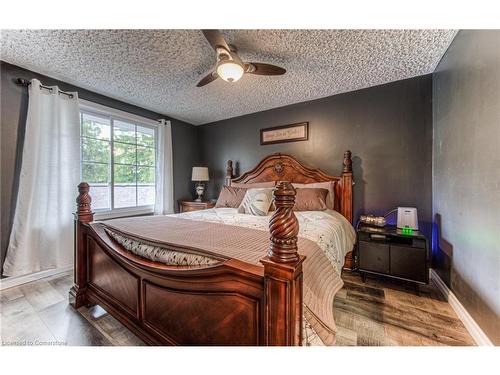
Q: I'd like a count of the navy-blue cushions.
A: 0